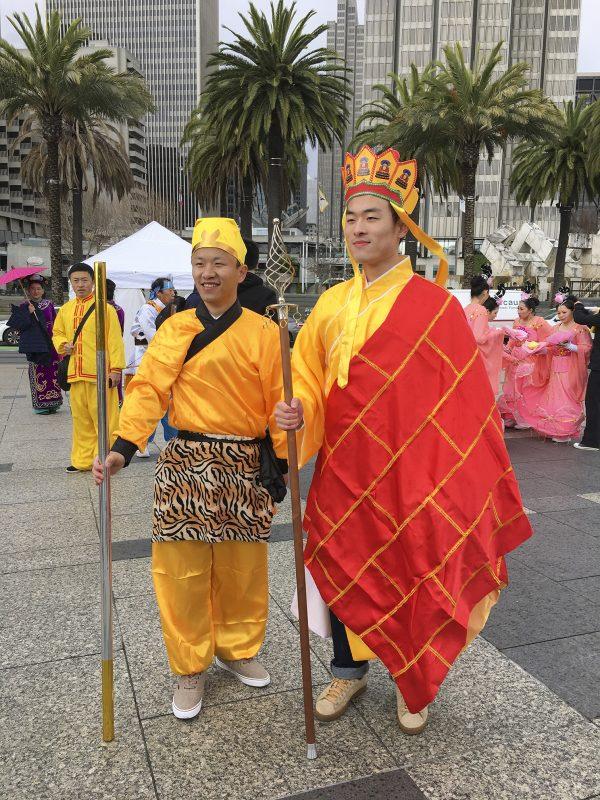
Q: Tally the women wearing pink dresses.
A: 4